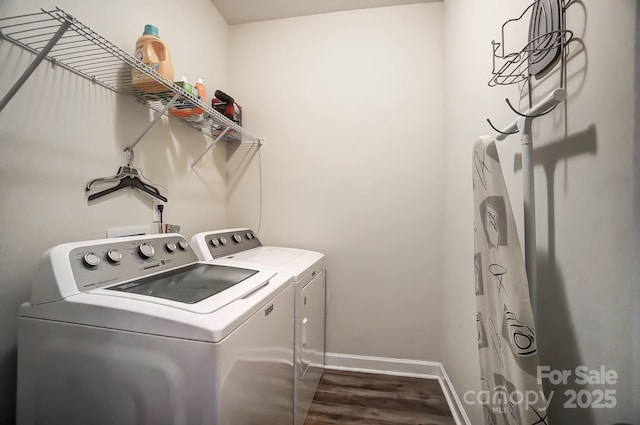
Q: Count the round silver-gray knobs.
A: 10